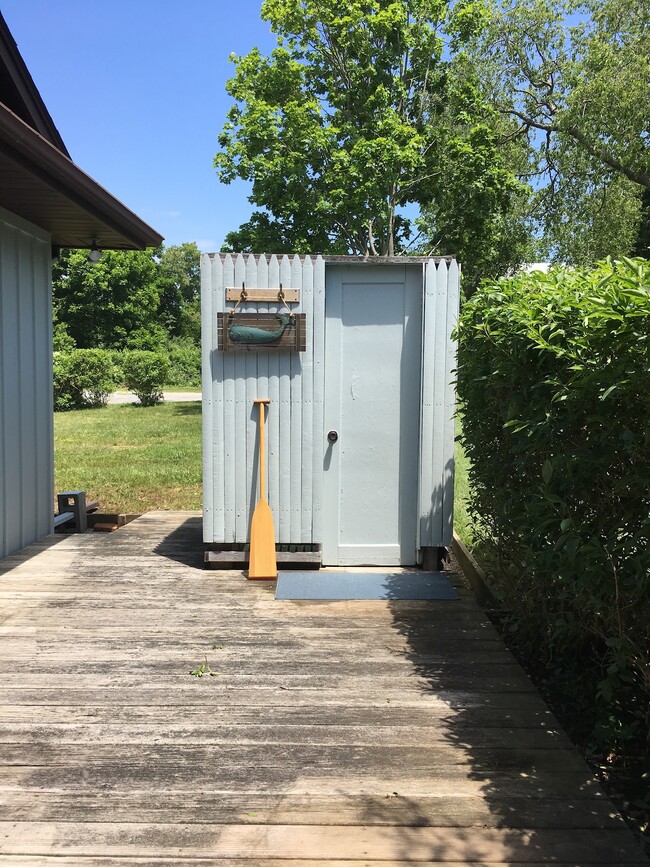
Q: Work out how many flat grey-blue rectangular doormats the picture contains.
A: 1